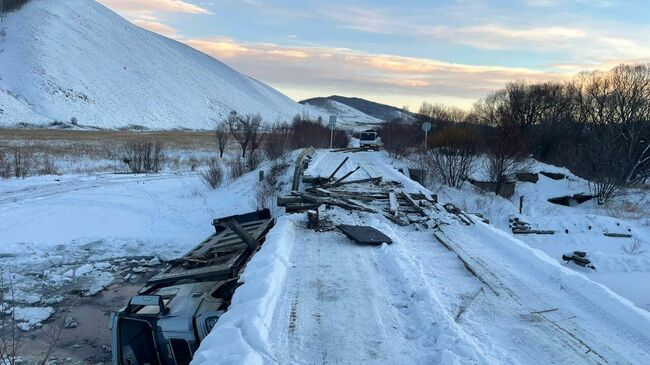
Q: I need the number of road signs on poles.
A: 2